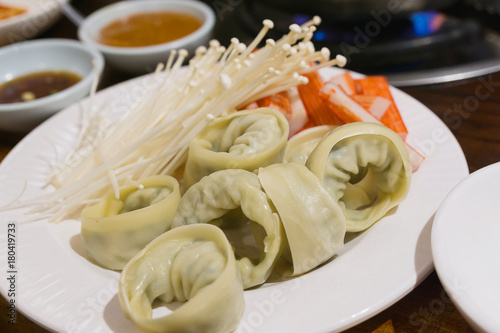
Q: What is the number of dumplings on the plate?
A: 7